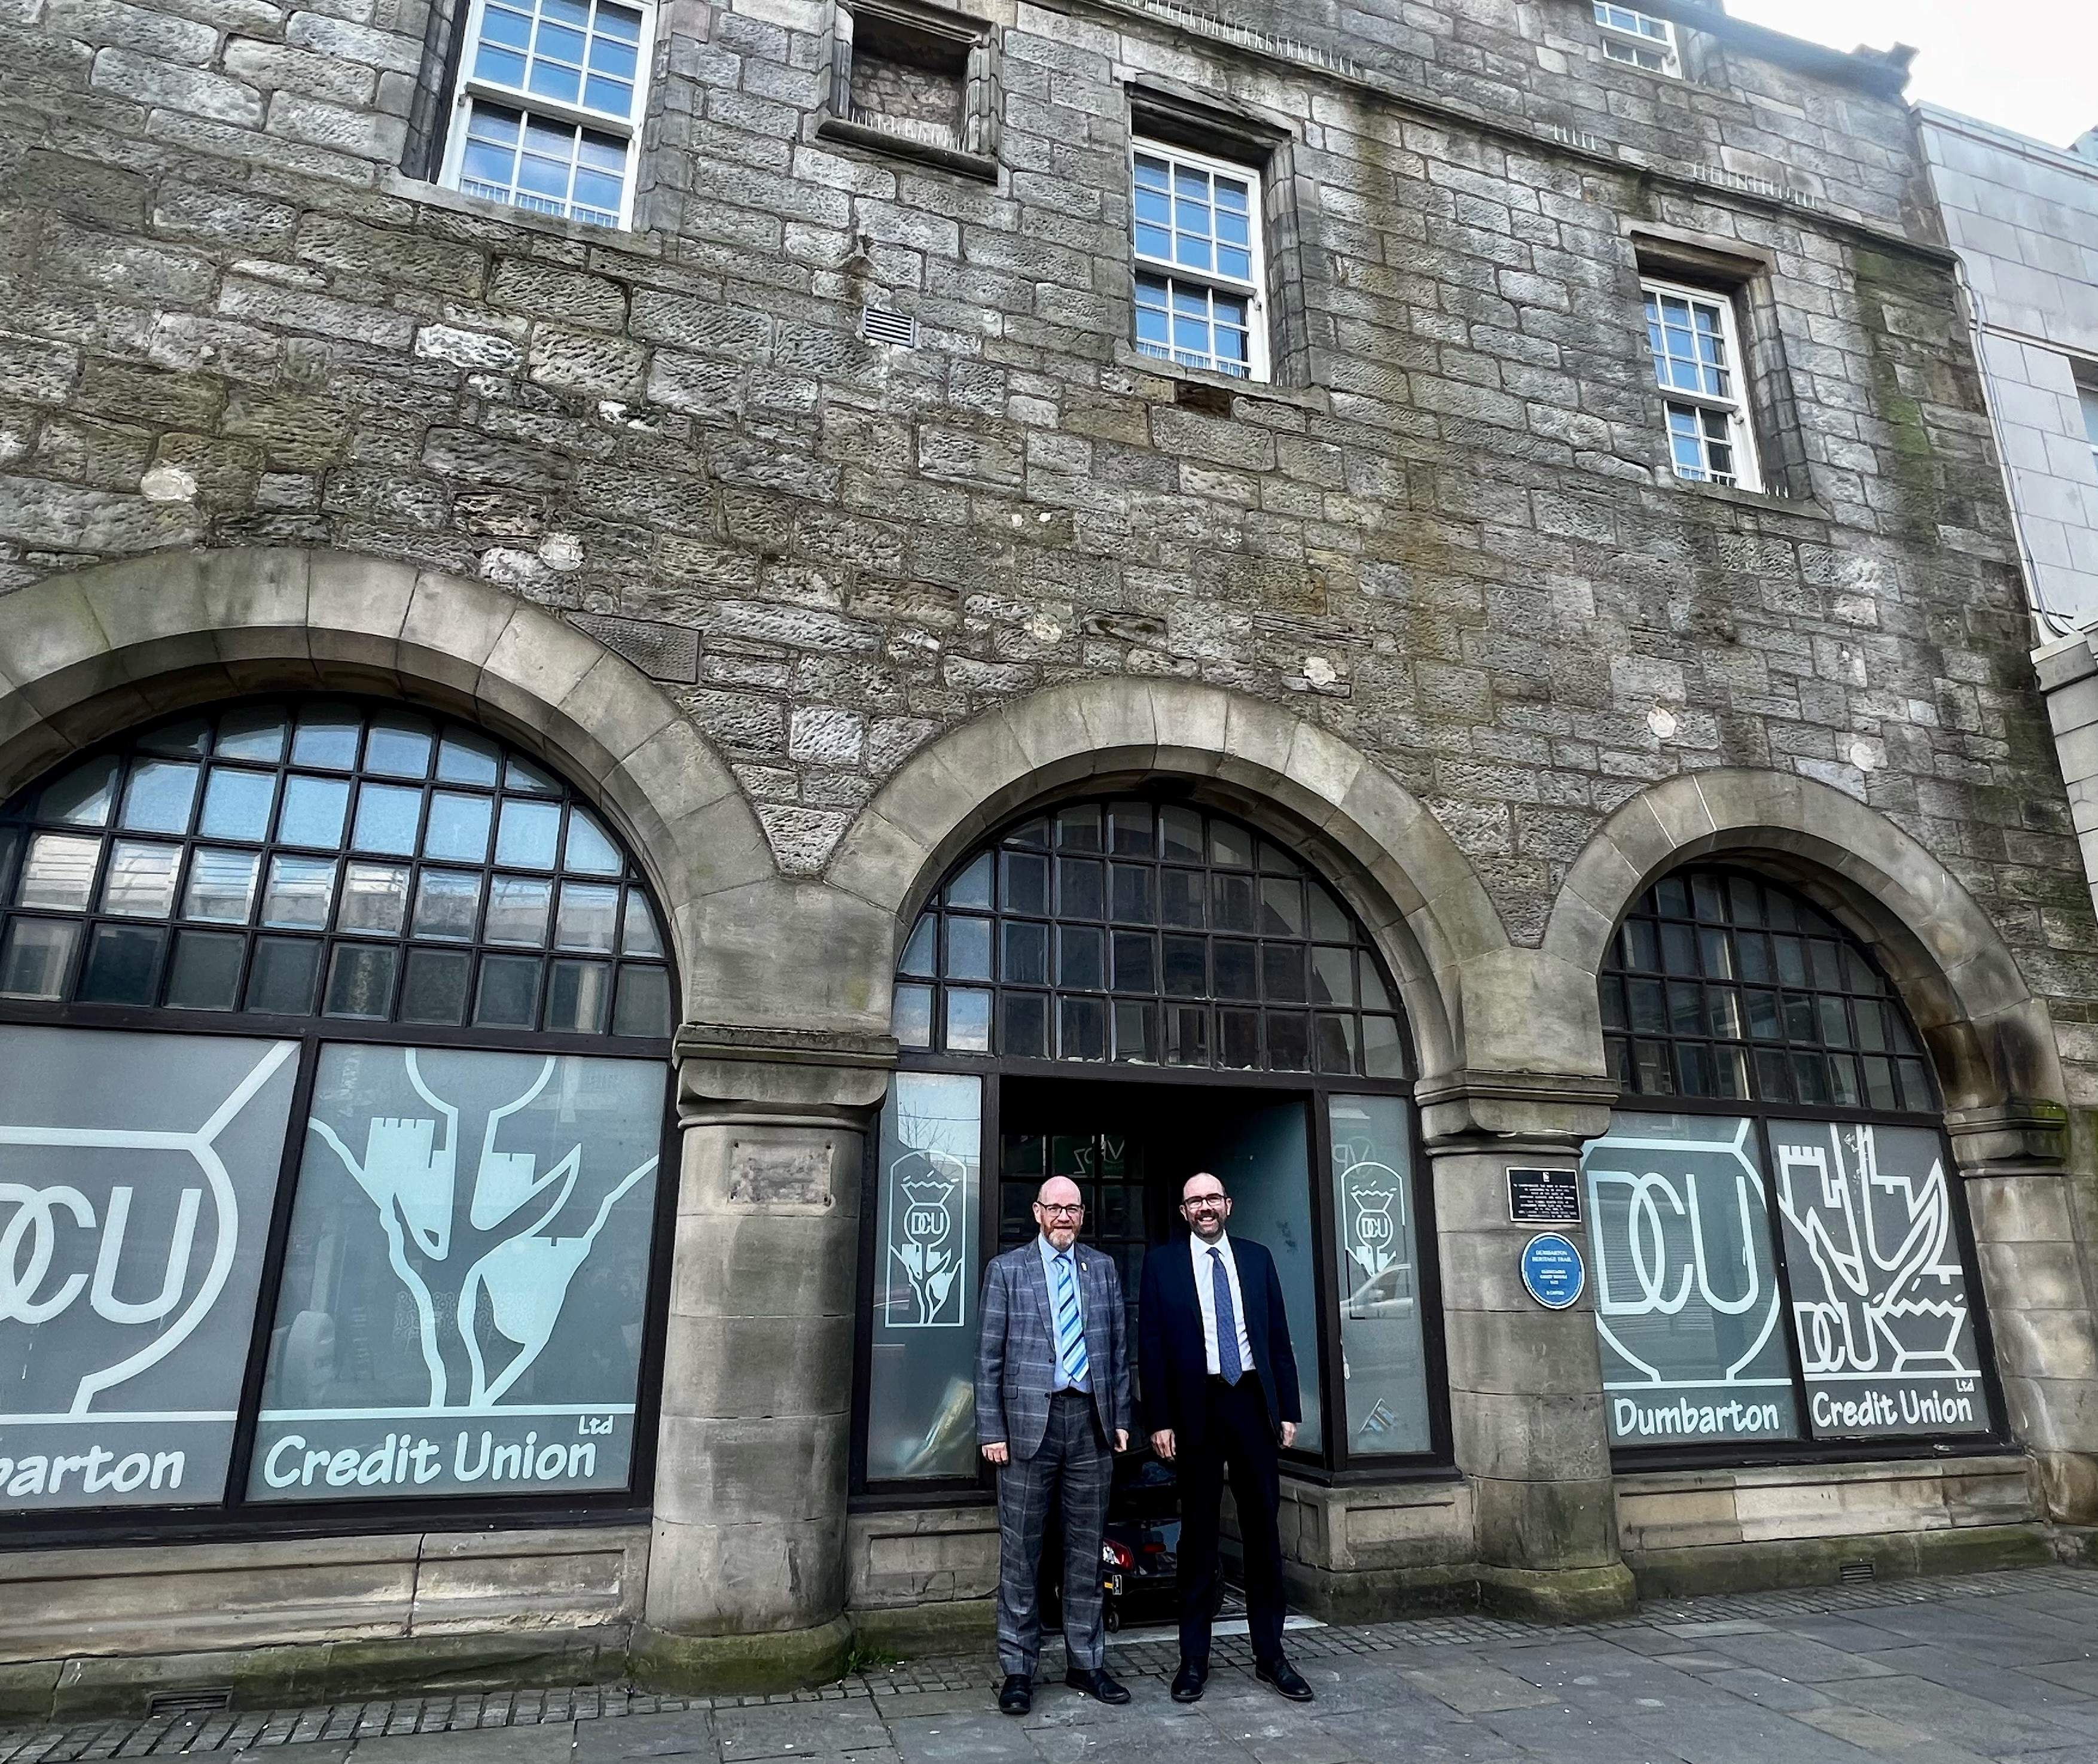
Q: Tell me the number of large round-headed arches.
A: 3